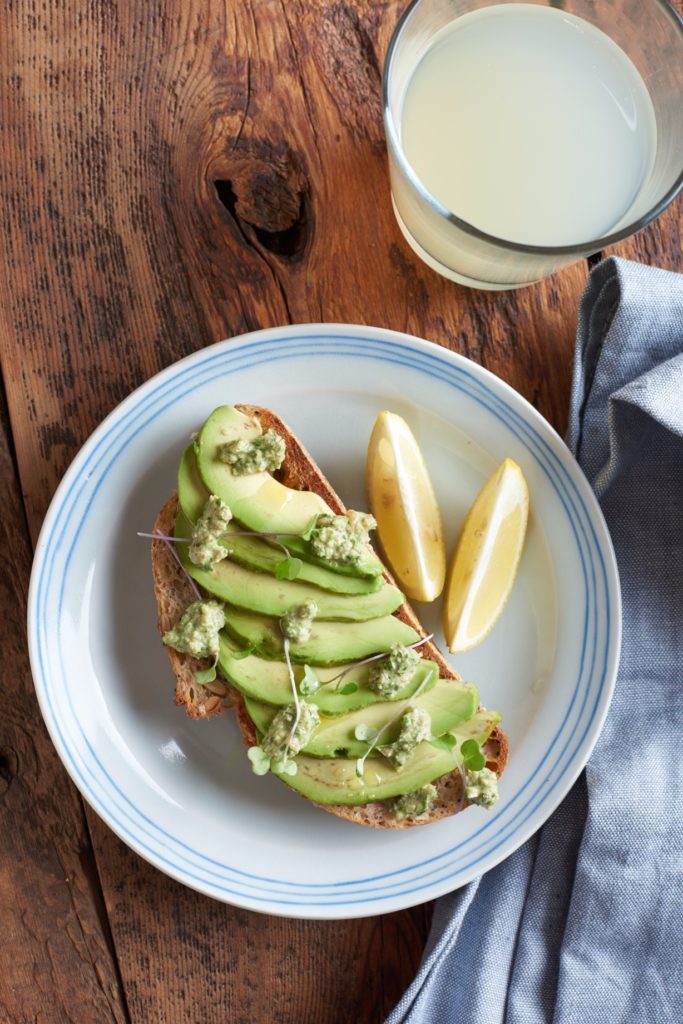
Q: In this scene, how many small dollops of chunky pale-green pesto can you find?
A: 10